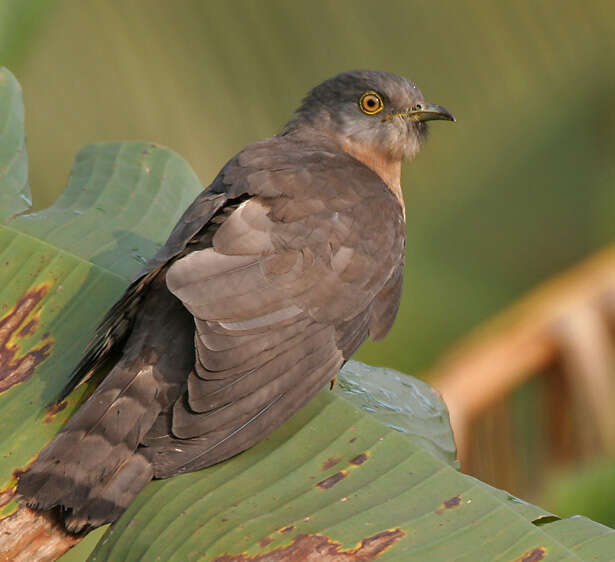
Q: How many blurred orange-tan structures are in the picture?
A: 1